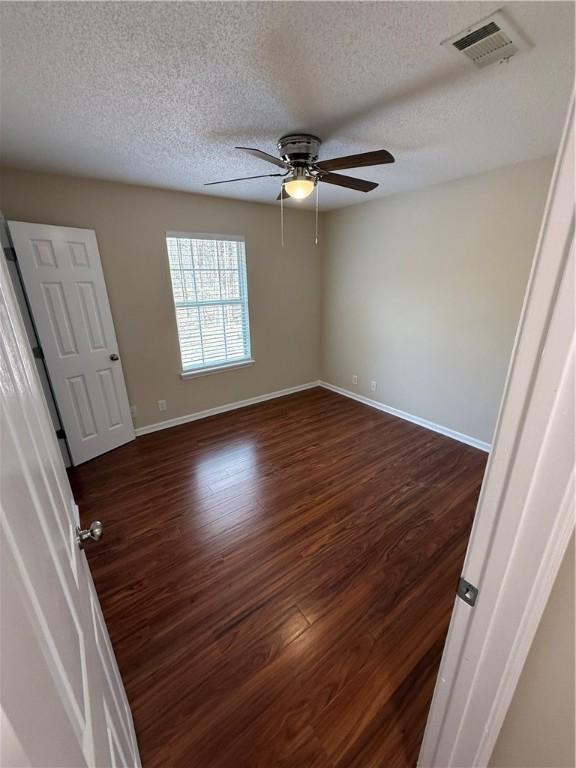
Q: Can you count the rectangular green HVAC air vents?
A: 0